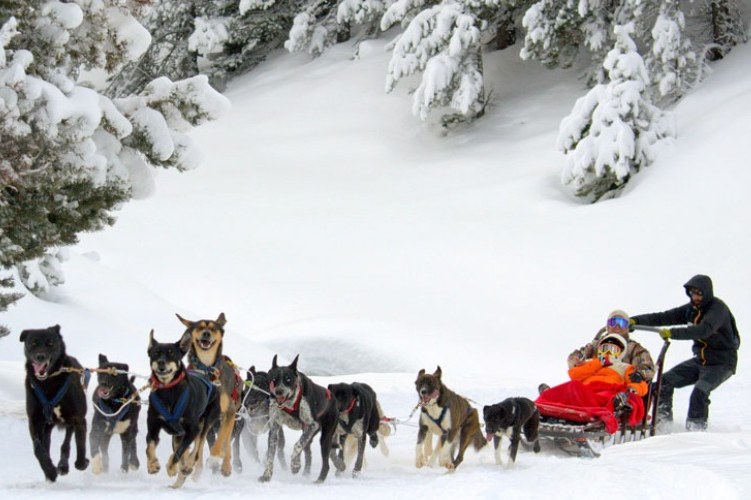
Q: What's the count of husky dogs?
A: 9